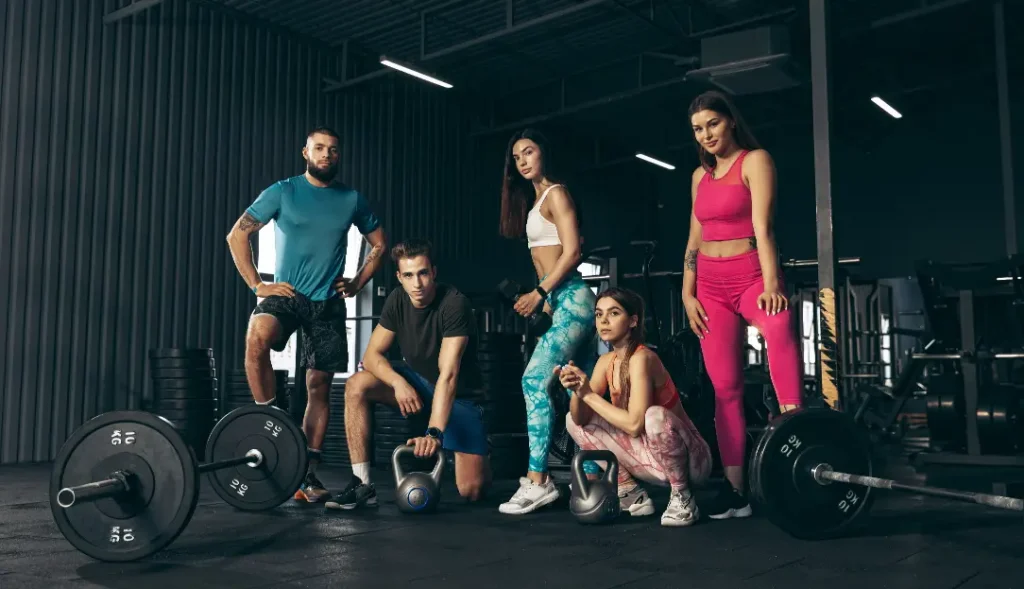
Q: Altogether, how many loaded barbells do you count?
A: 2